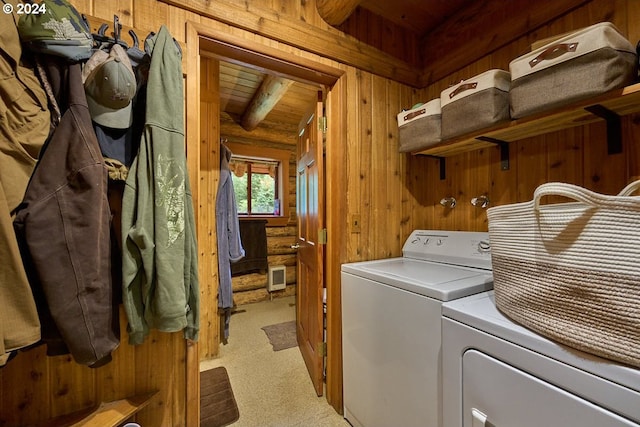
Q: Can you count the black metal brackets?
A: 3